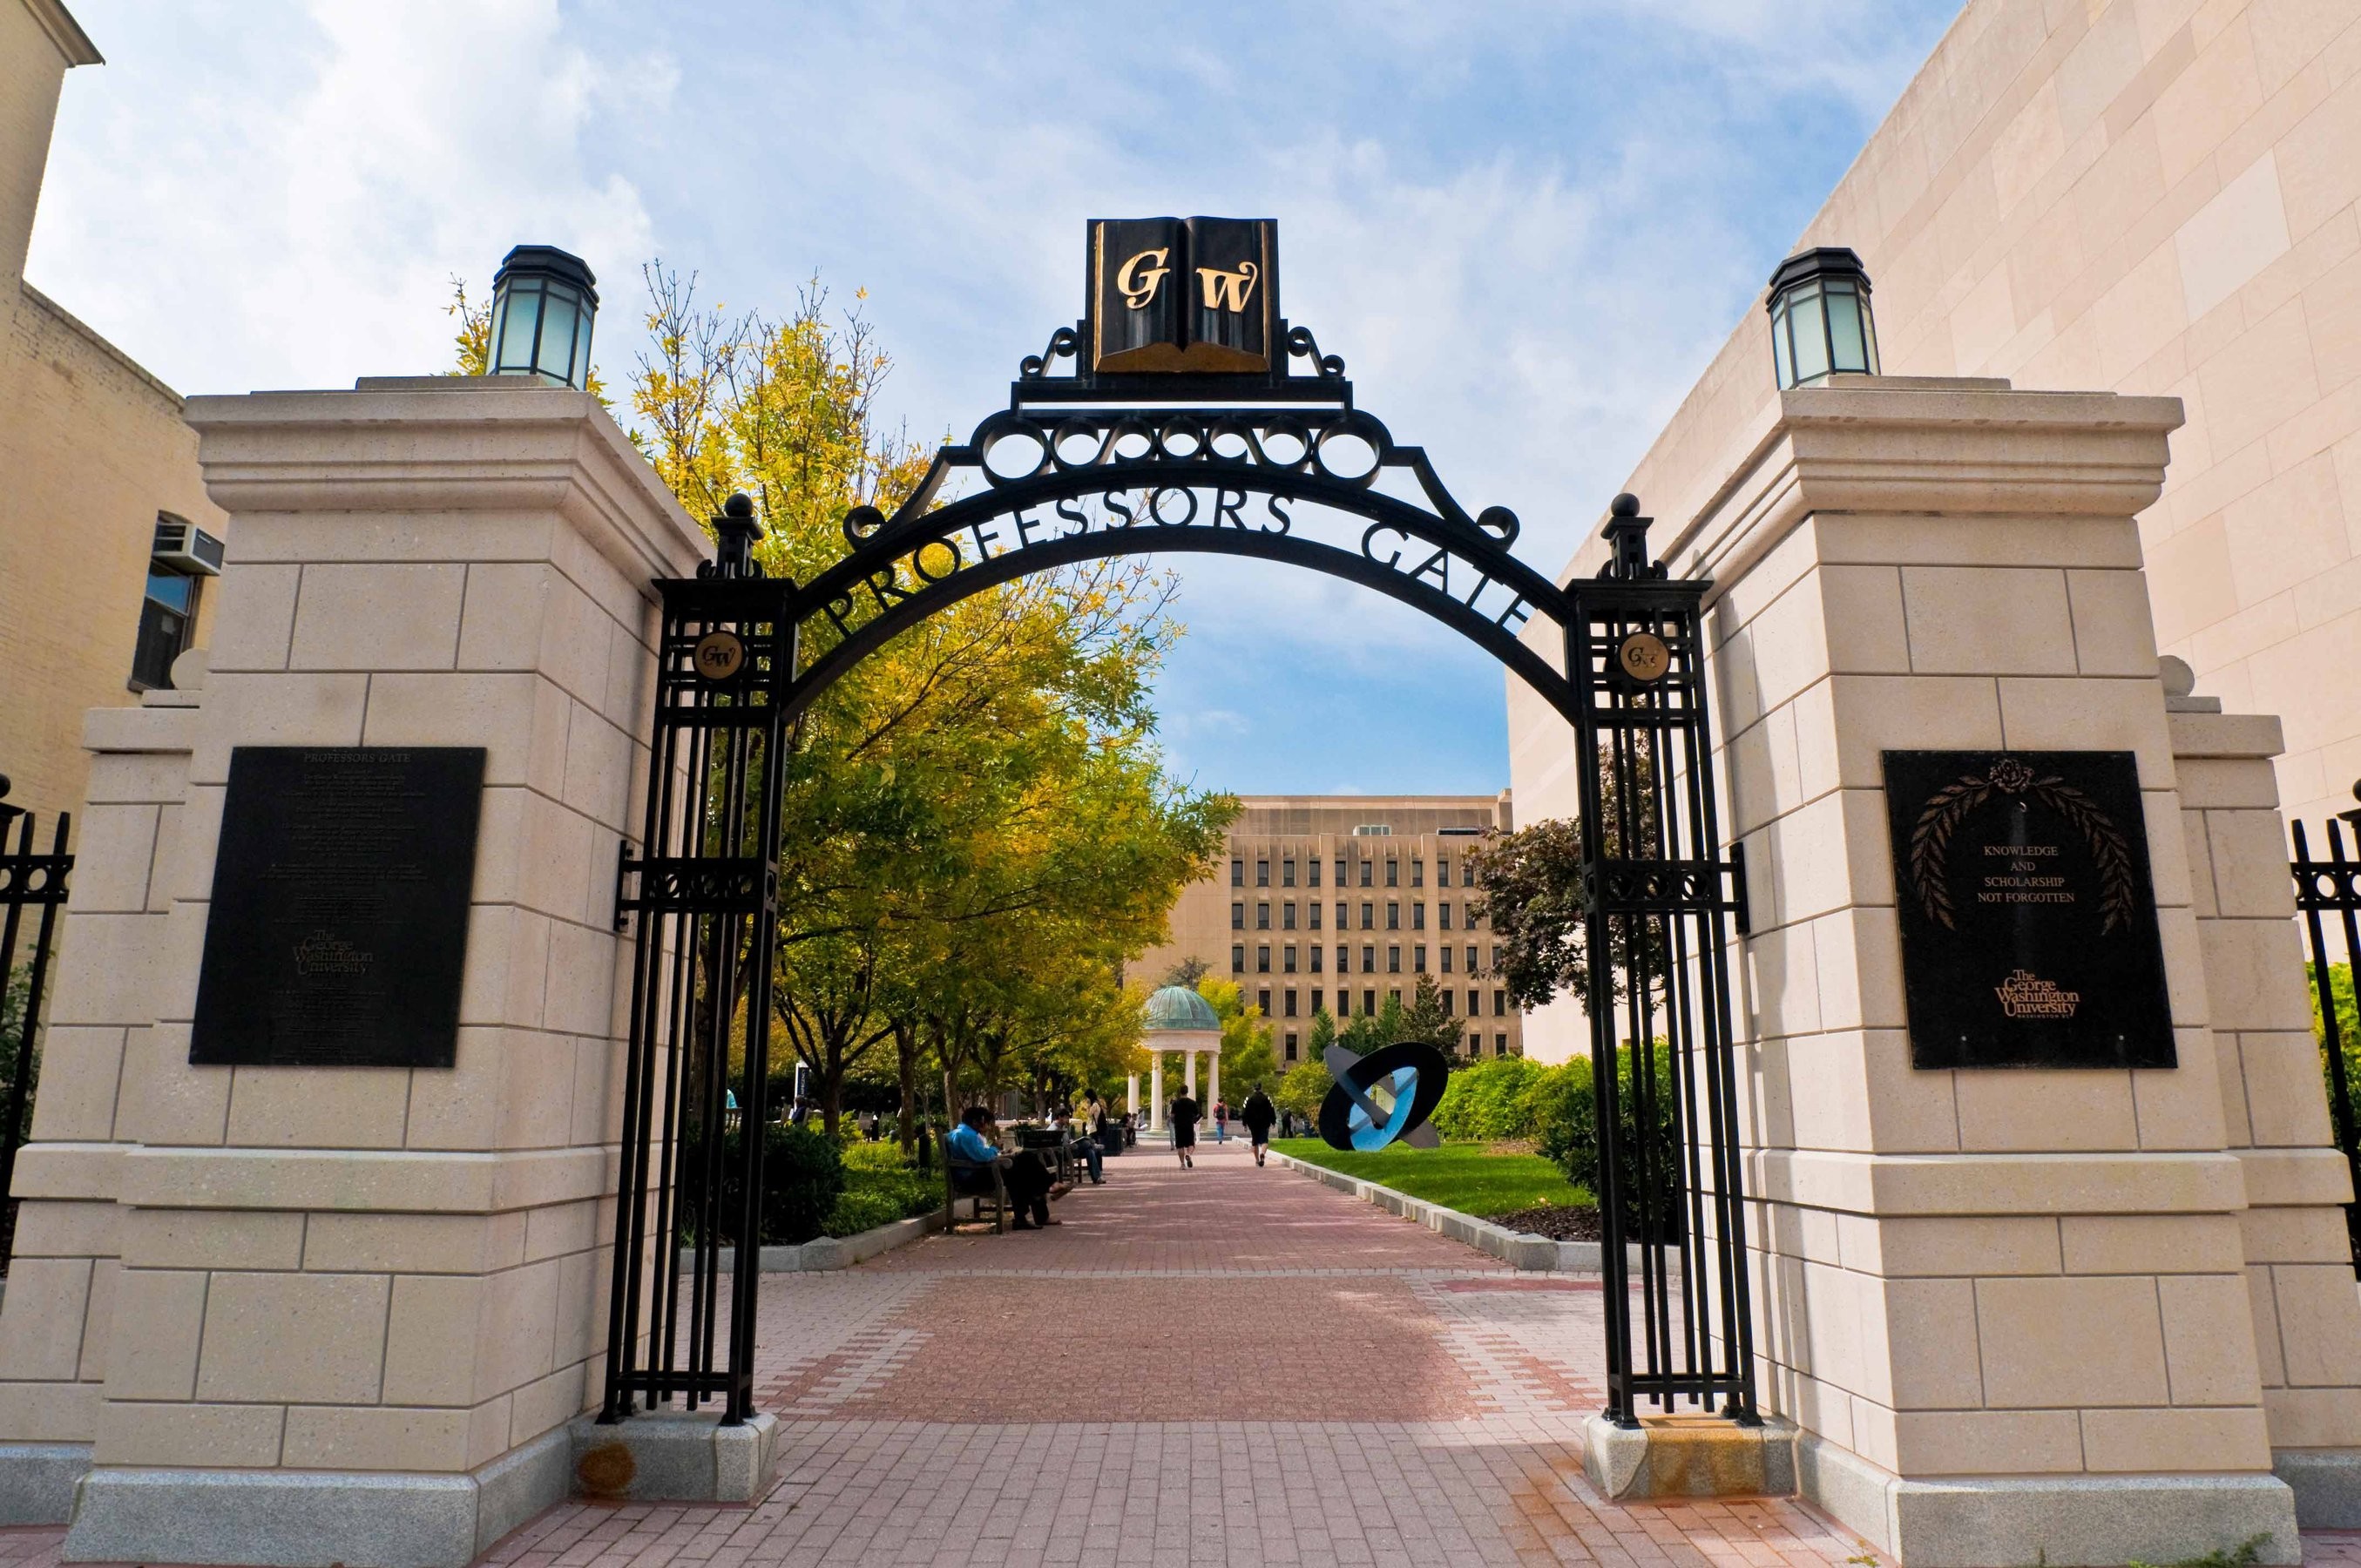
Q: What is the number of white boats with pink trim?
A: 0